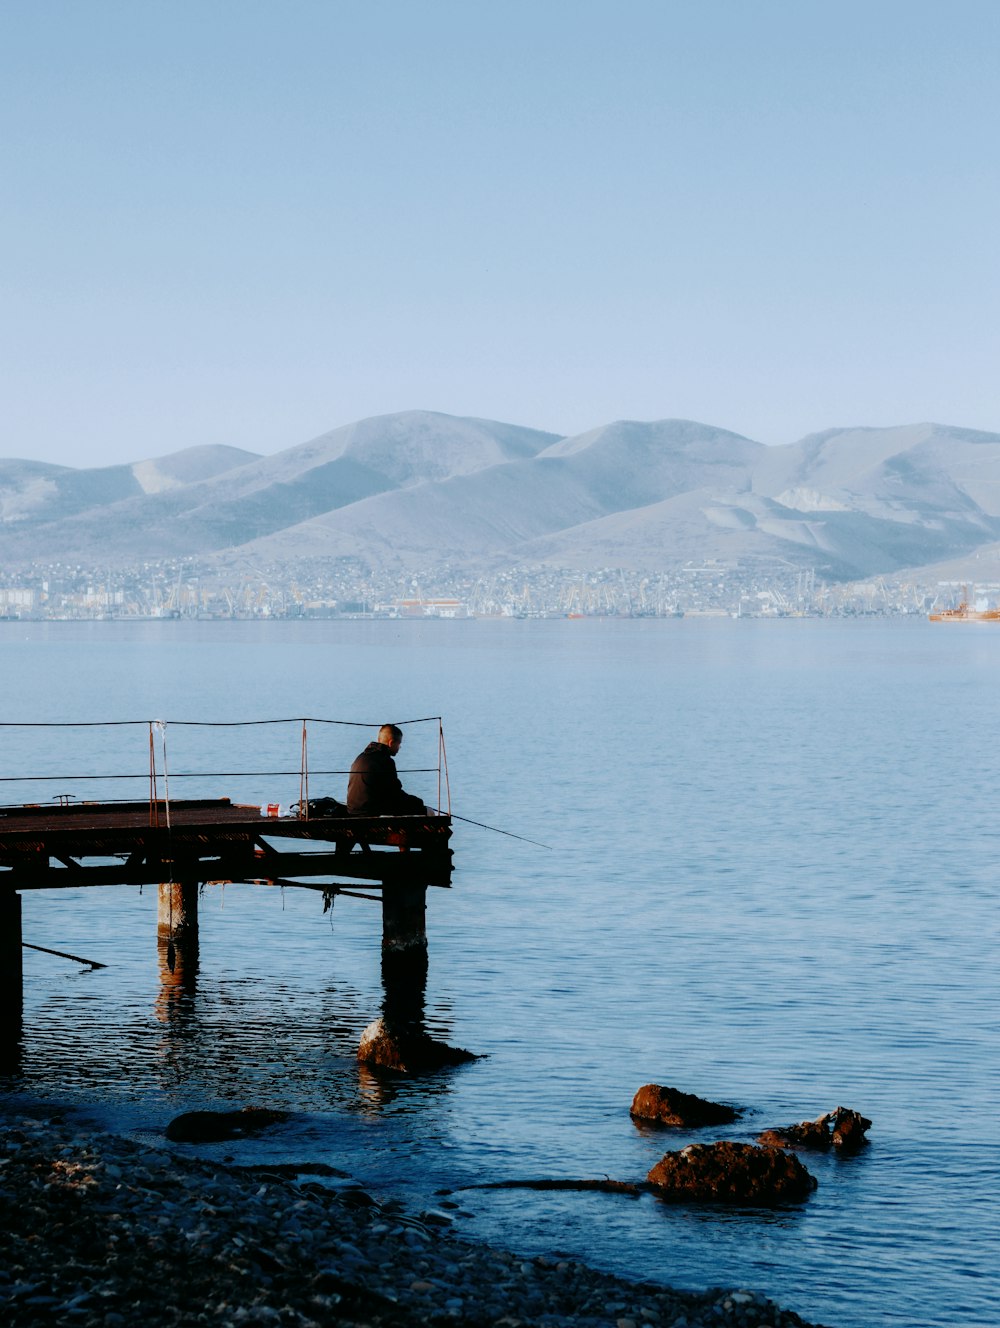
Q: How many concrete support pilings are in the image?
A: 3